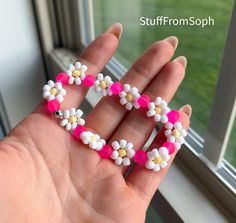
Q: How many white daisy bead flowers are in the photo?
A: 10